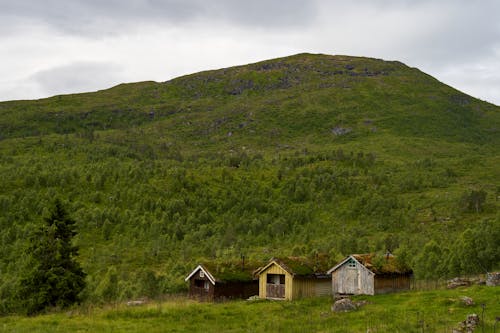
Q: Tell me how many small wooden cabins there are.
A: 3